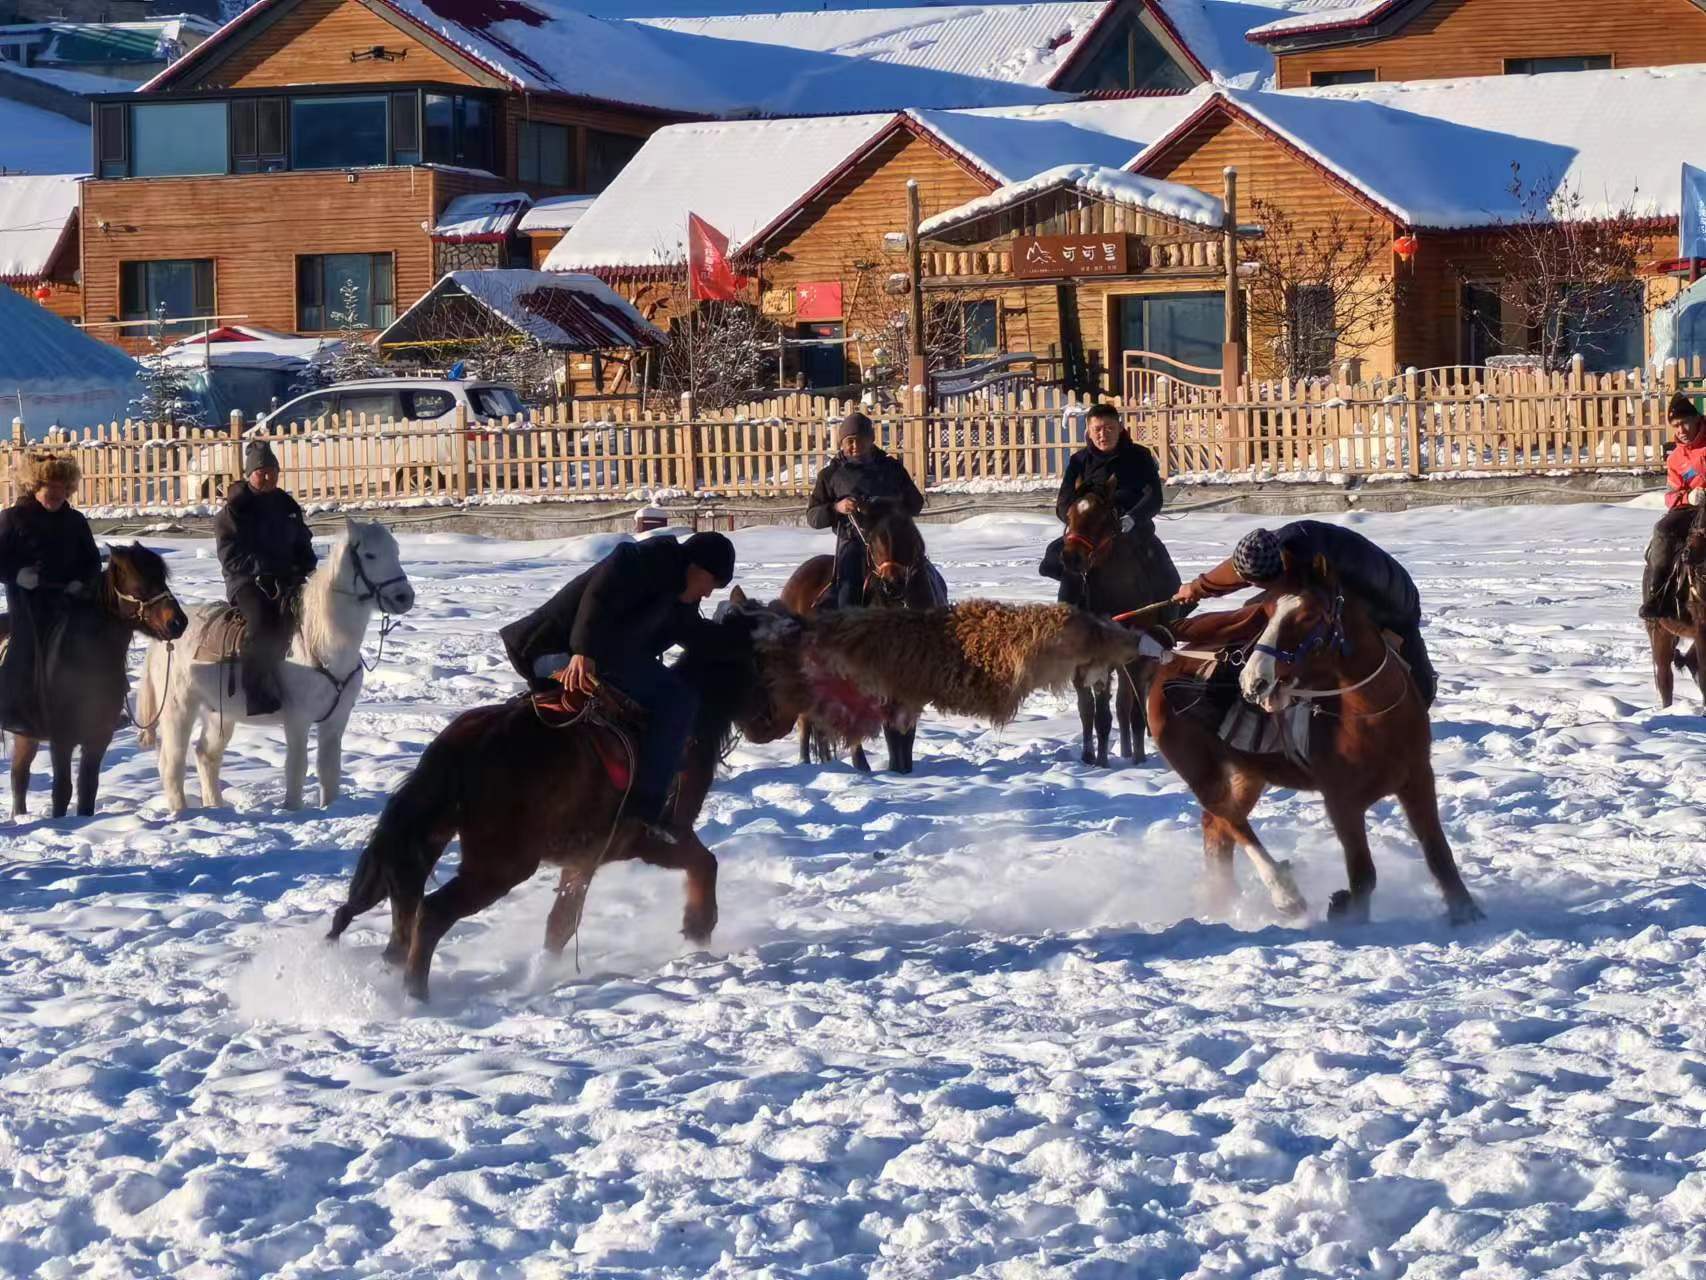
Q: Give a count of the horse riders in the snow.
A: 7